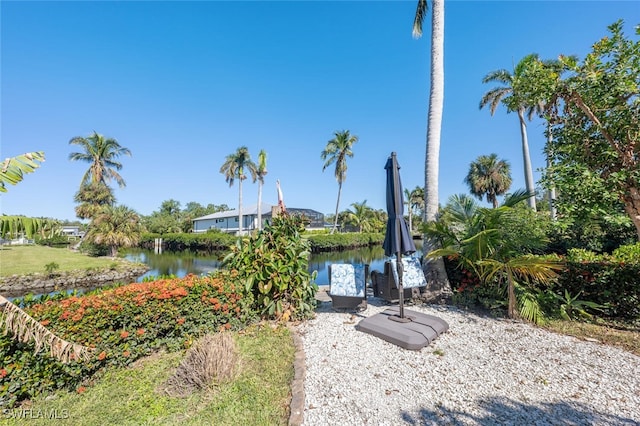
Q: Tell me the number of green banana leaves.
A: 2